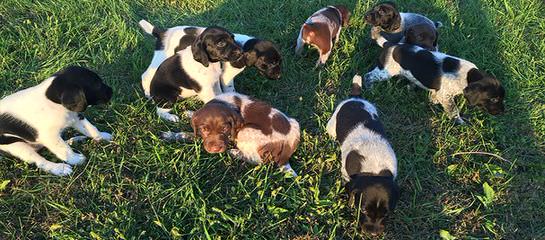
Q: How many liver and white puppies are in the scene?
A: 2